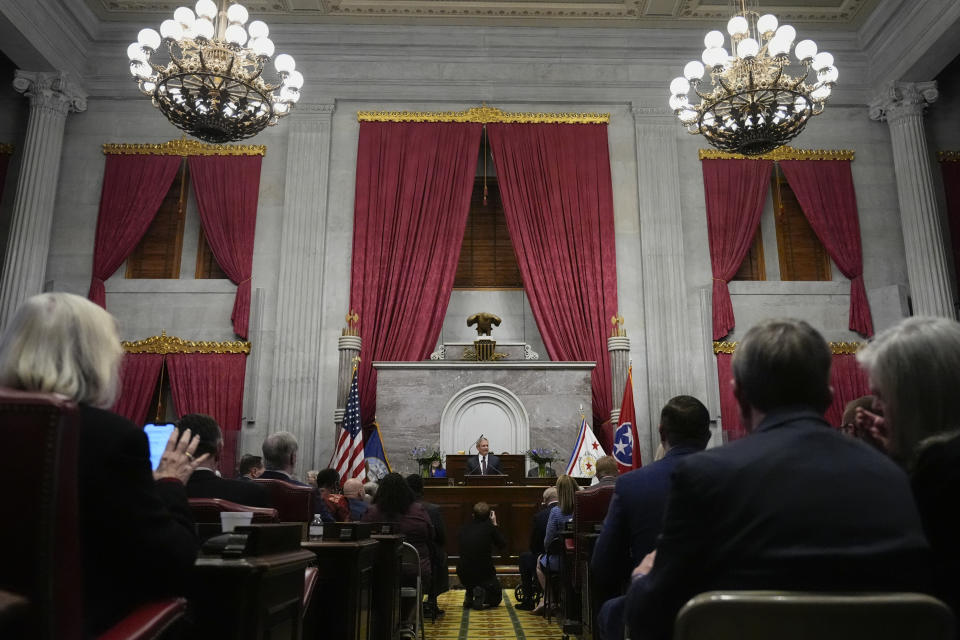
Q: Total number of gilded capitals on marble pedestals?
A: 2